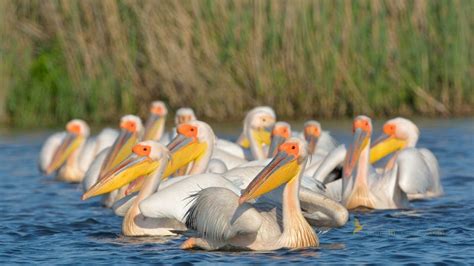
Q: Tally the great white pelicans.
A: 12